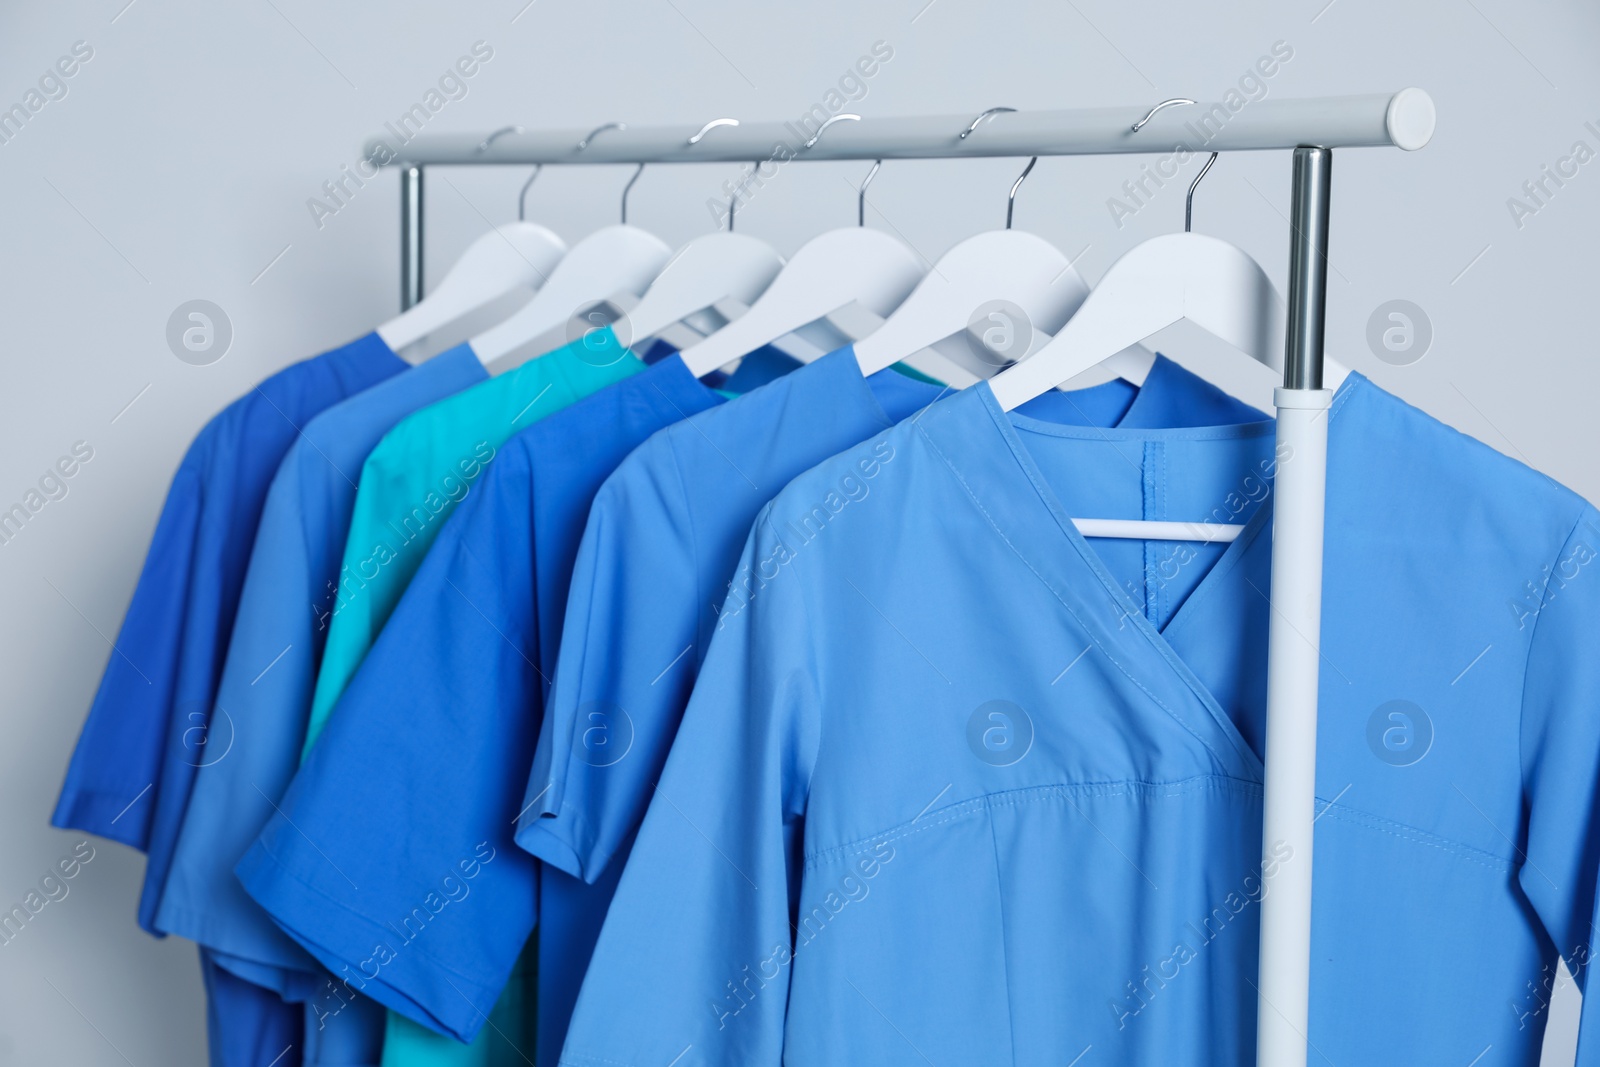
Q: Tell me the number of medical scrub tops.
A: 6